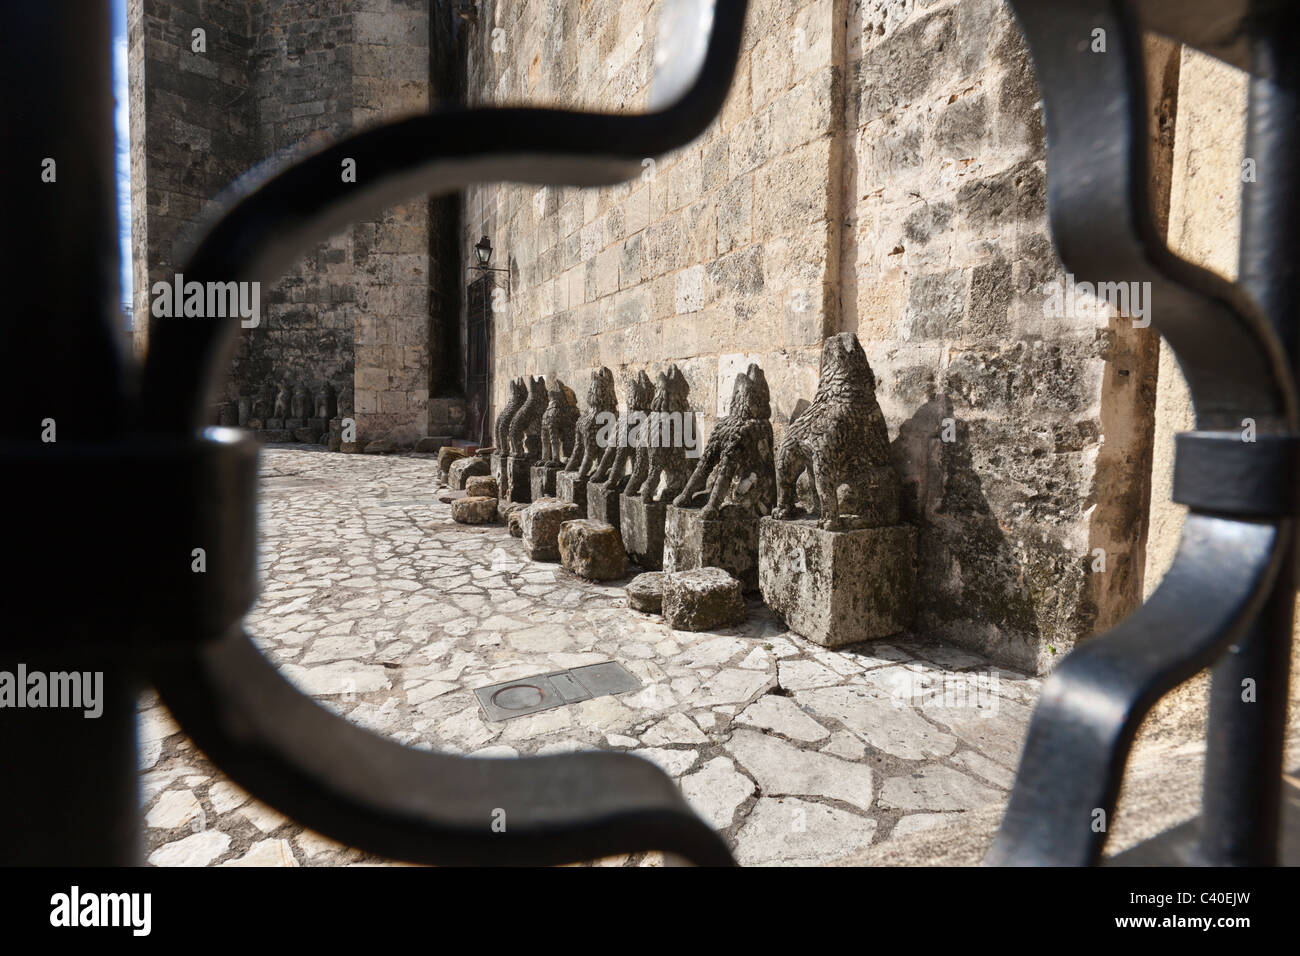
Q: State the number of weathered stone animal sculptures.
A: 8